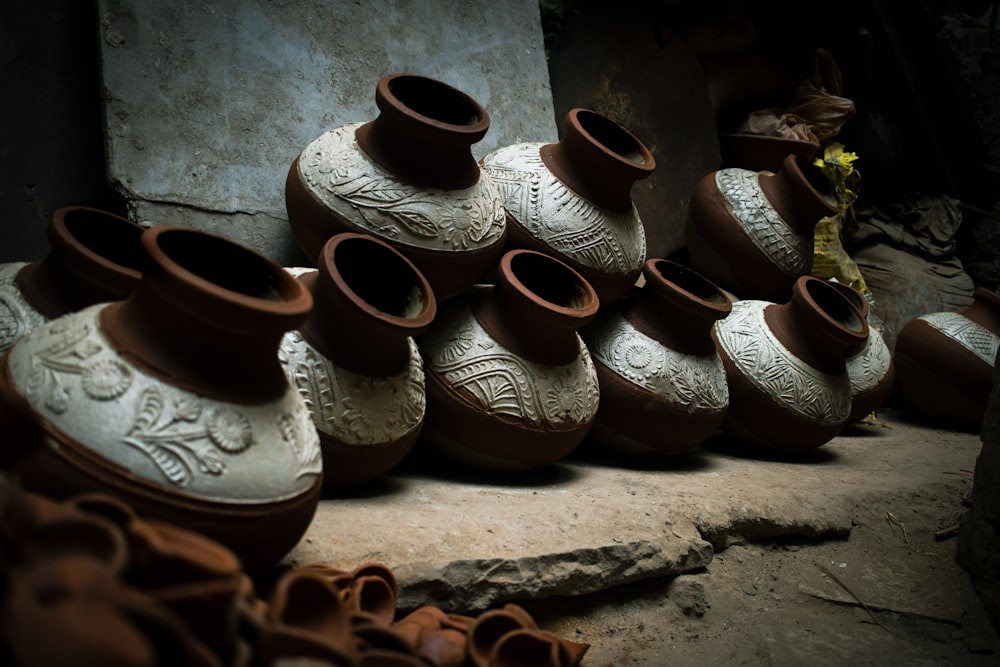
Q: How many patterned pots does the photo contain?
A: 11